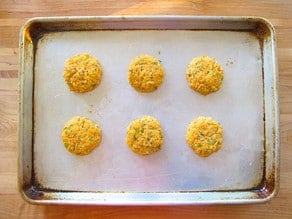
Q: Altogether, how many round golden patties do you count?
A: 6